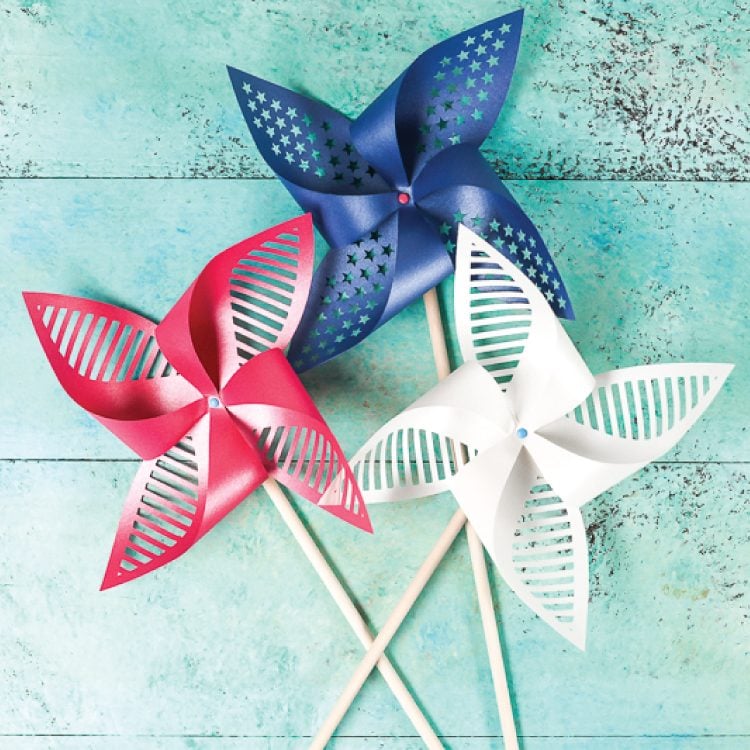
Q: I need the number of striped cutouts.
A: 8